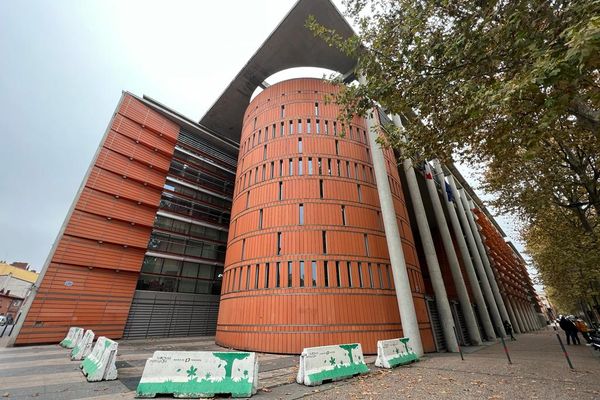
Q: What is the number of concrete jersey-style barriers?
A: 6